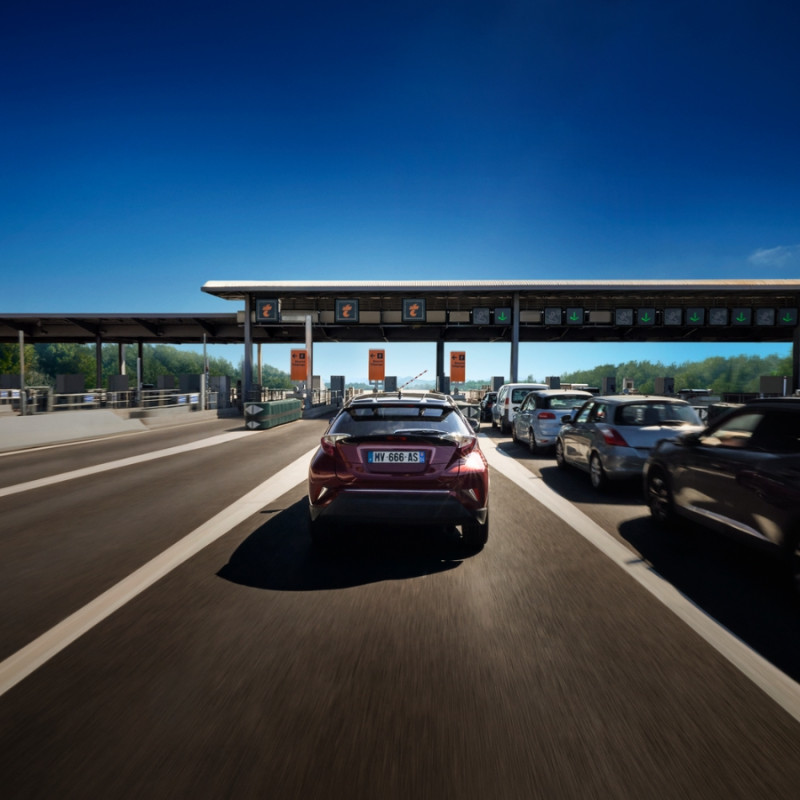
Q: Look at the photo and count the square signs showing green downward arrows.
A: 6